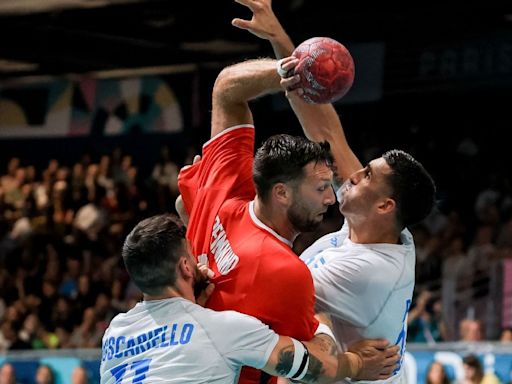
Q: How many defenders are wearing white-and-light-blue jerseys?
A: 2